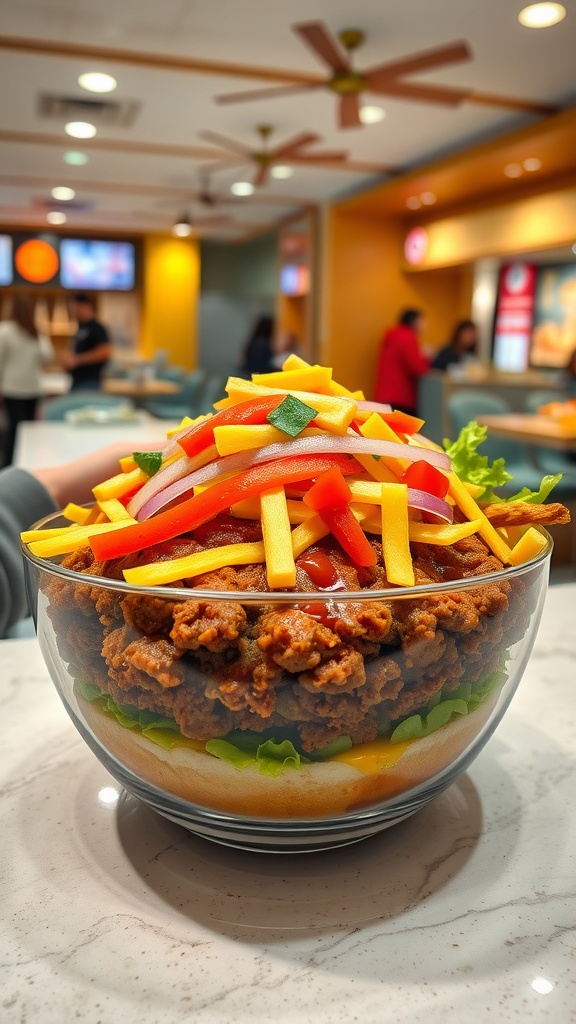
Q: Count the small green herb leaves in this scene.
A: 2